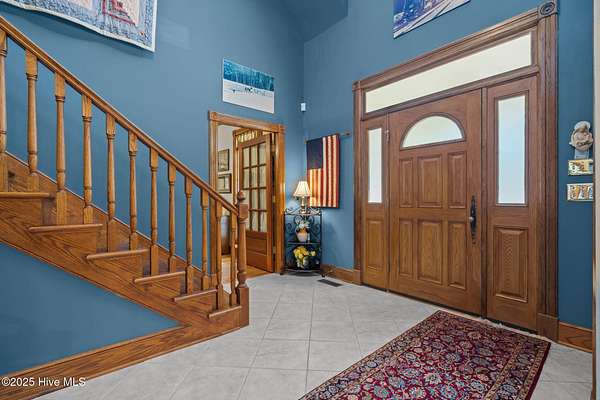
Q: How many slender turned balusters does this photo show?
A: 12